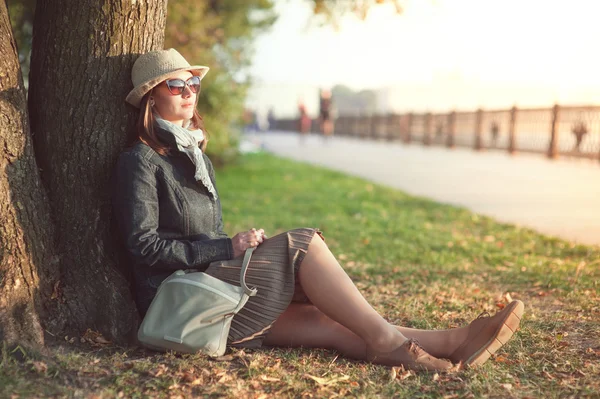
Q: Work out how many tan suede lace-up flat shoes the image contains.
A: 2